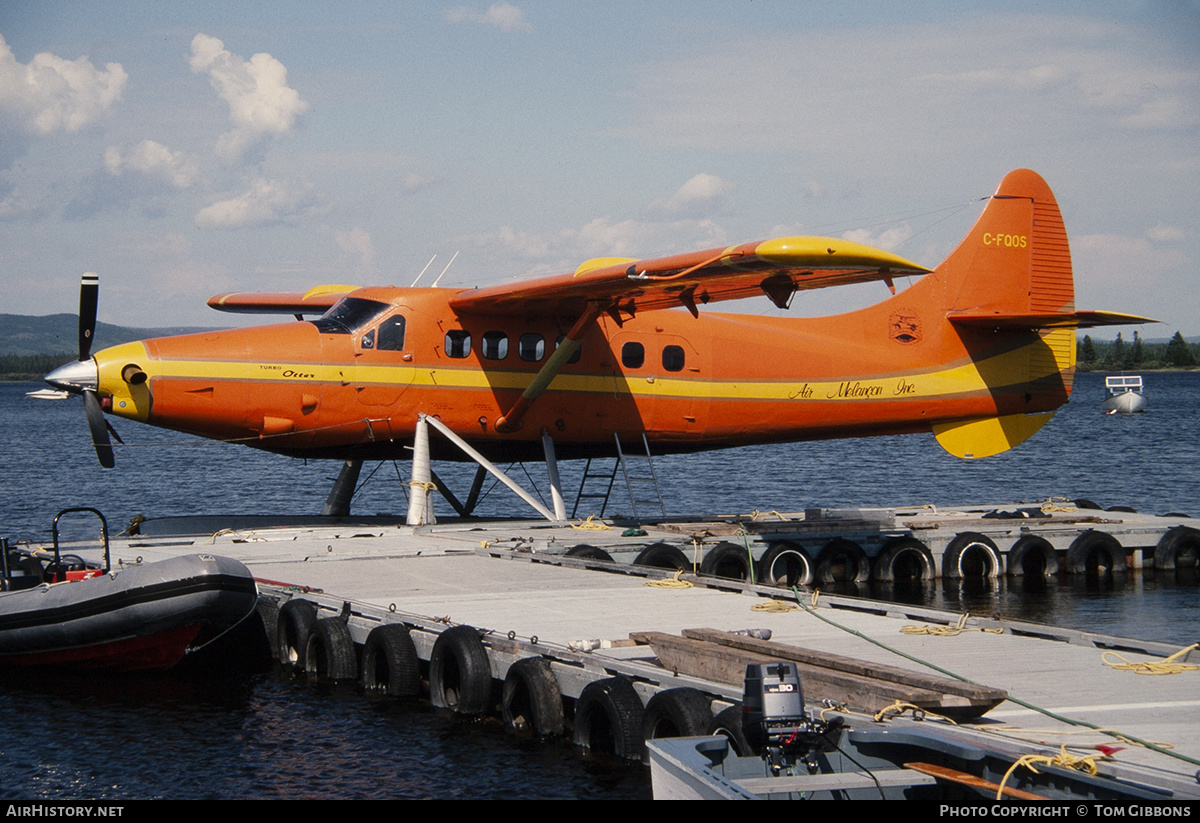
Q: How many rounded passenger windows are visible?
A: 6